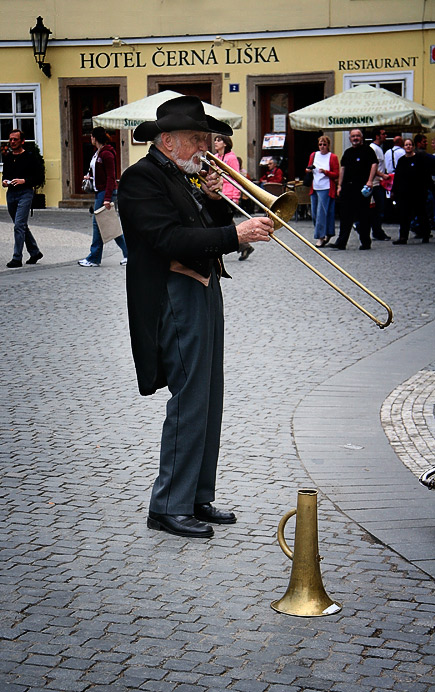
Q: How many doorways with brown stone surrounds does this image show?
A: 3